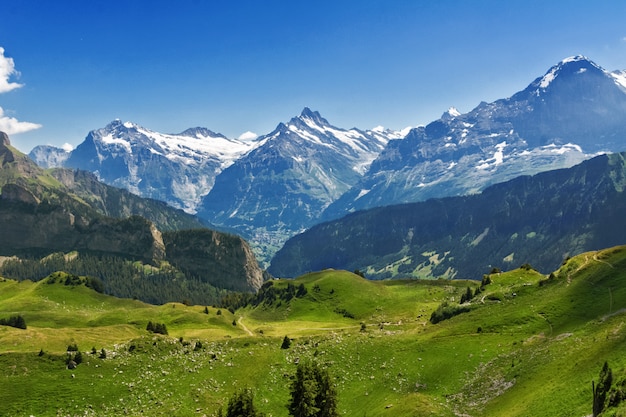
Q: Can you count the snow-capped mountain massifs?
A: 3